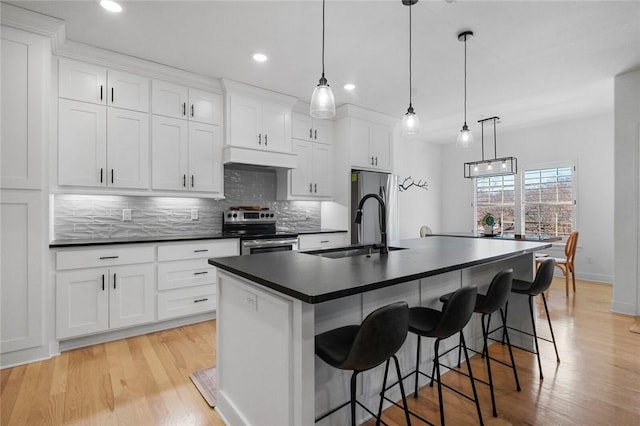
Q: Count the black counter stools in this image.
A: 4